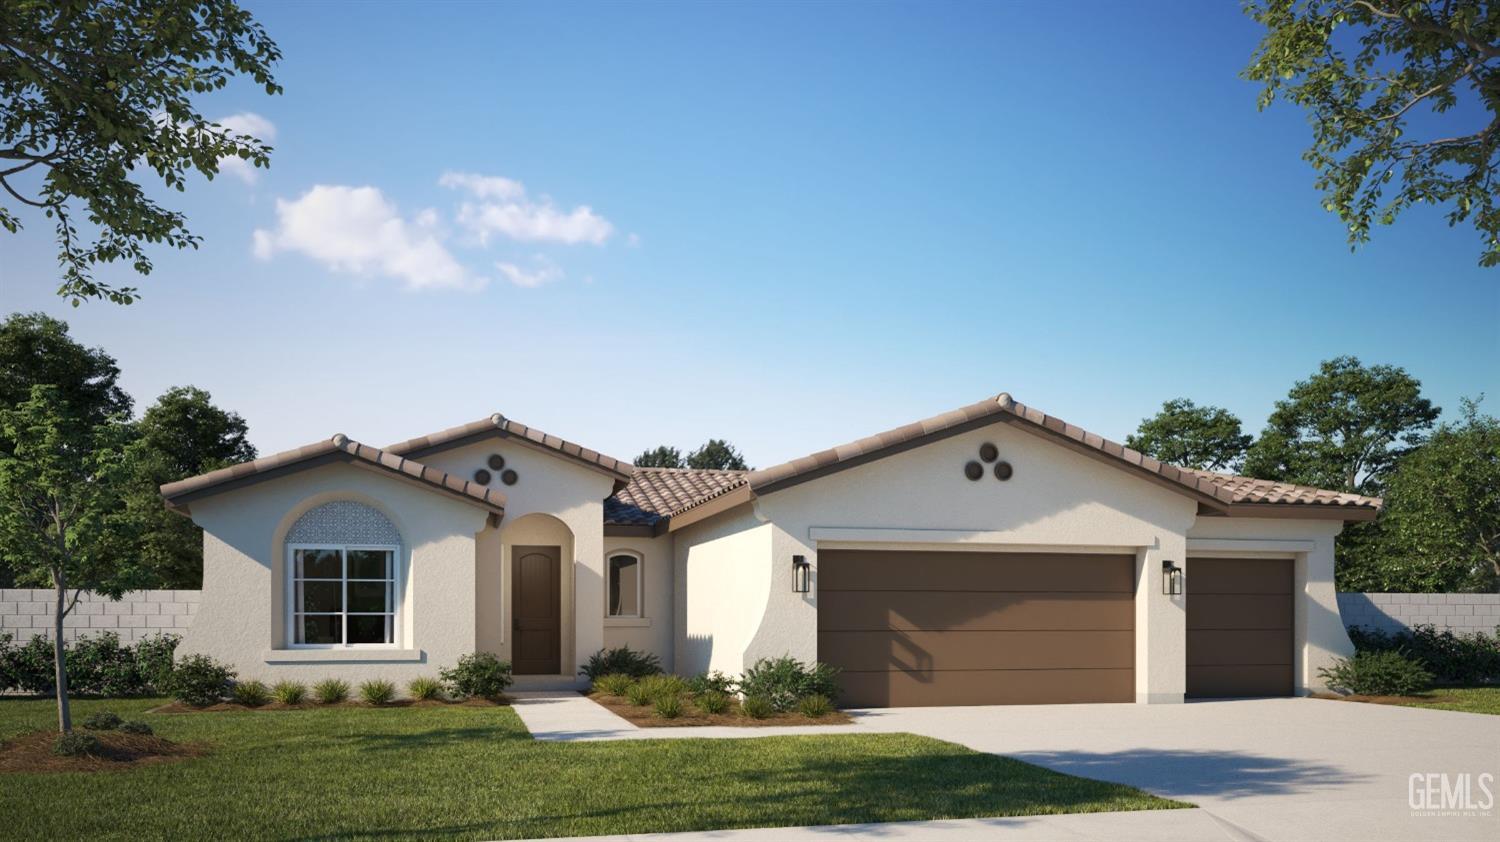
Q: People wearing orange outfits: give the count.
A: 0